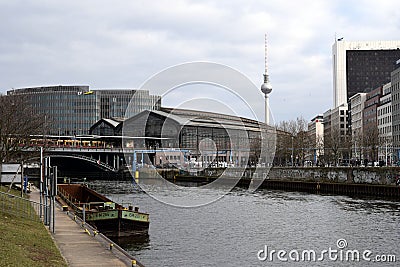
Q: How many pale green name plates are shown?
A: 2